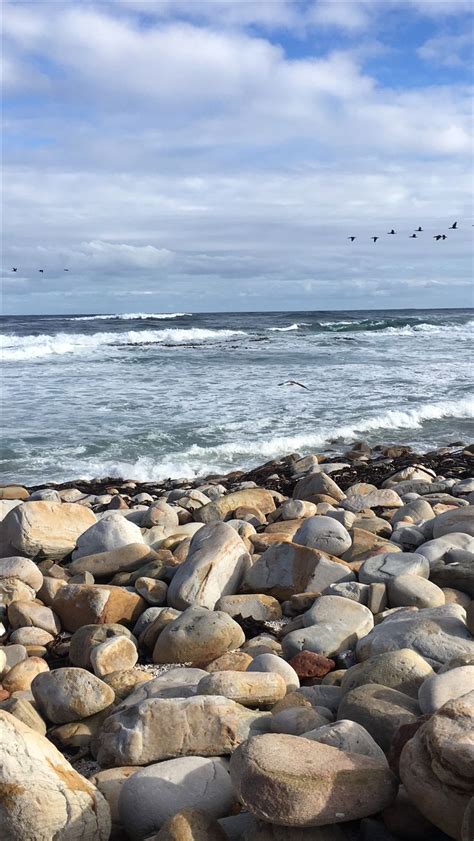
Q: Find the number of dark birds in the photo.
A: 11